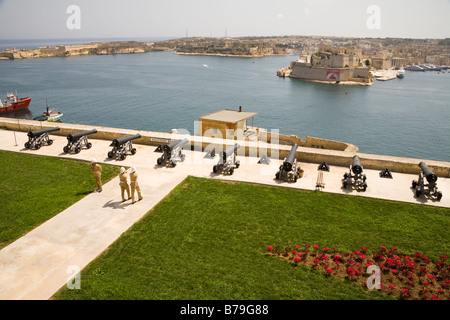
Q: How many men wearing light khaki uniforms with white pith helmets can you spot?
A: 3